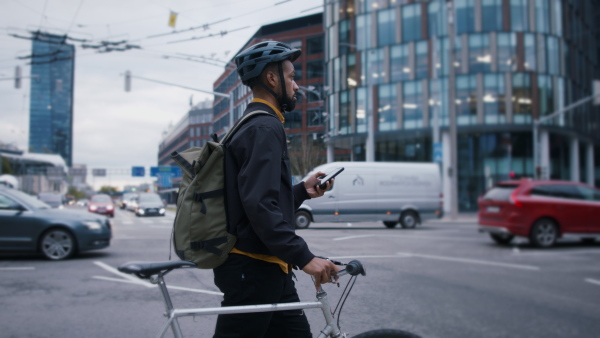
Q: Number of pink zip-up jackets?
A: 0